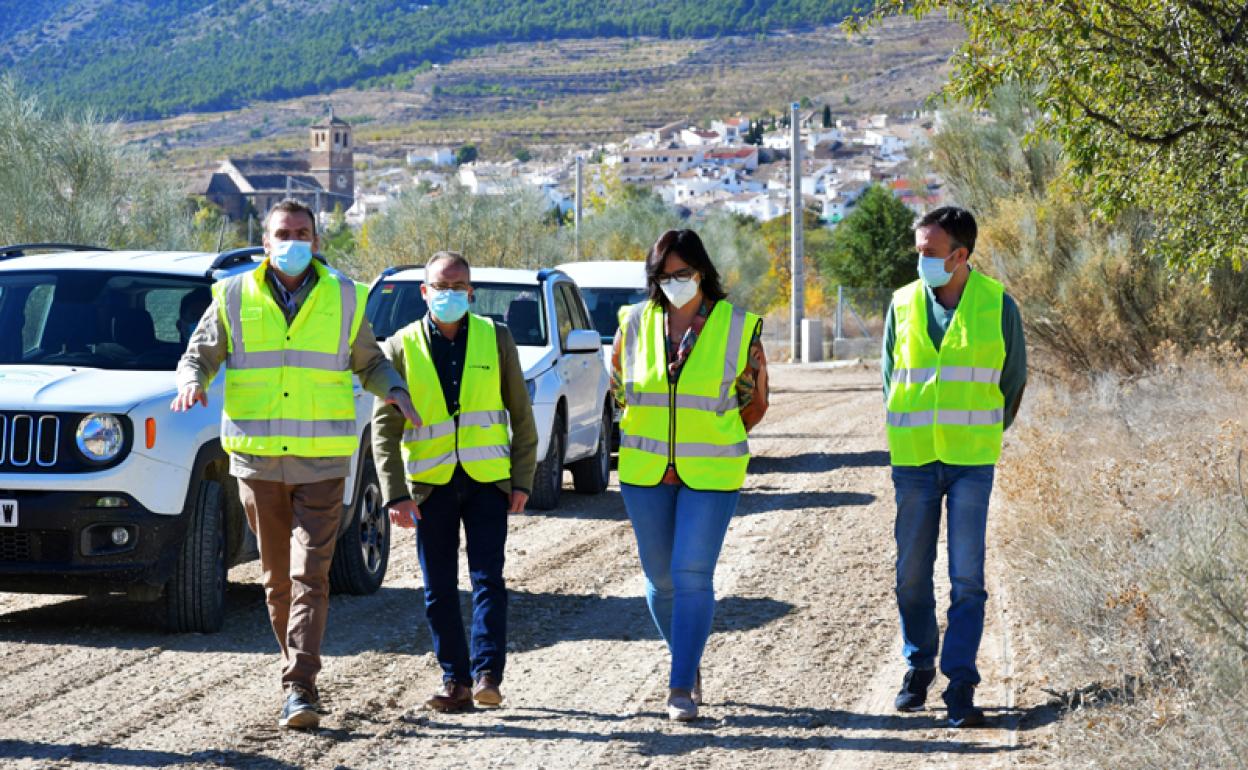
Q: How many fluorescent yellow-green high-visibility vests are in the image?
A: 4